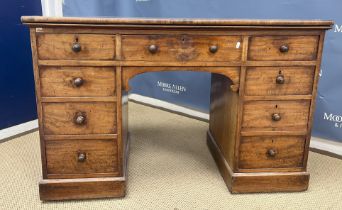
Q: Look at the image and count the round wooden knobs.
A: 10